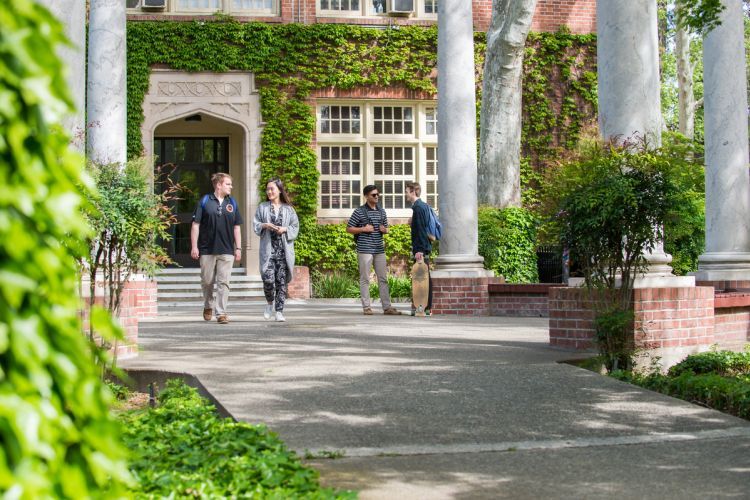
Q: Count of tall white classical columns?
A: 5